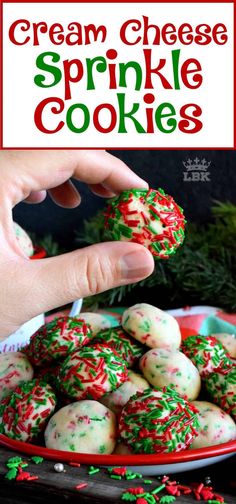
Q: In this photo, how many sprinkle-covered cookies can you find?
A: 8